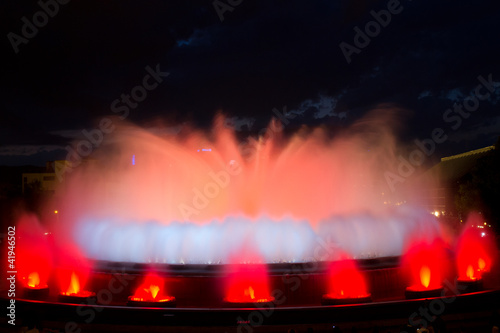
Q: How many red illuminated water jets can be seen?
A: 7